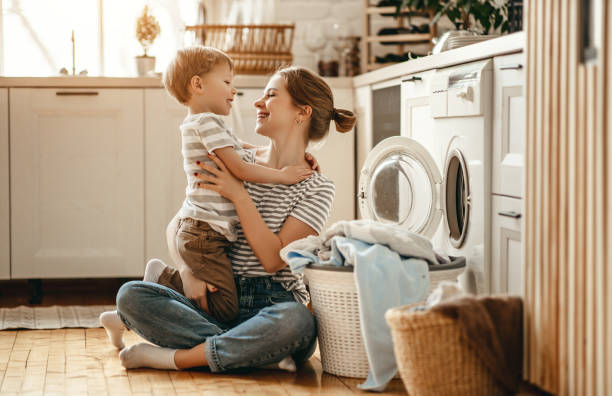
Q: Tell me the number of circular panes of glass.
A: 1